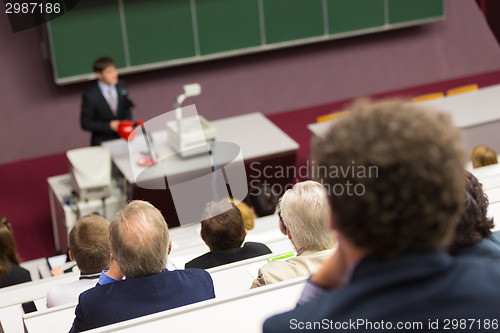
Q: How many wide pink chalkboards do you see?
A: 0